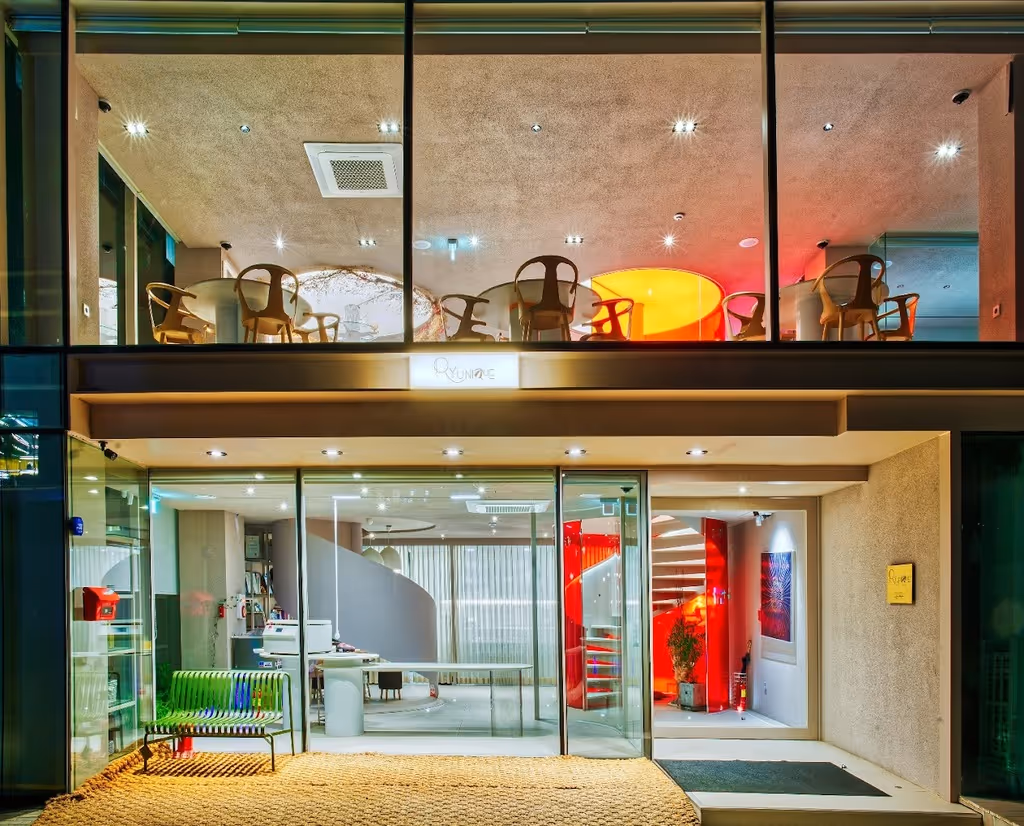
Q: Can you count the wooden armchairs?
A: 9